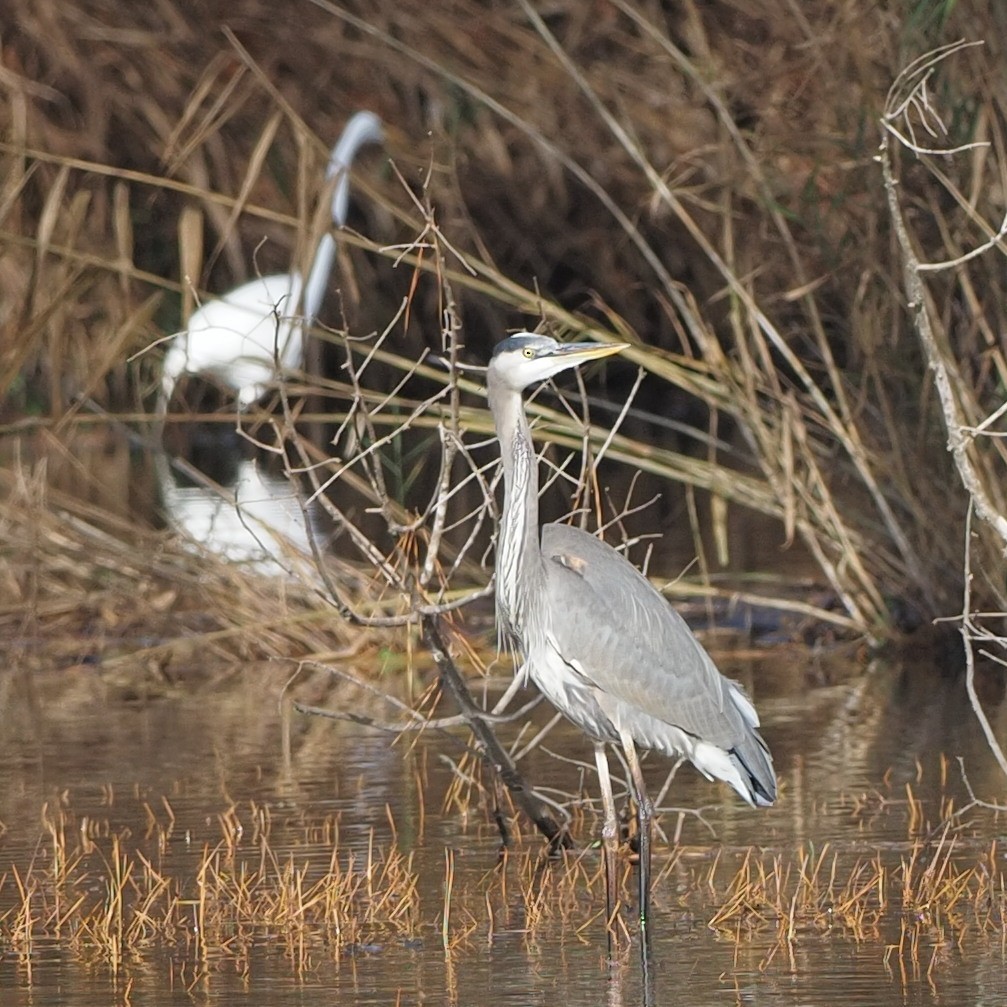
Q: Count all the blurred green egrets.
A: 0